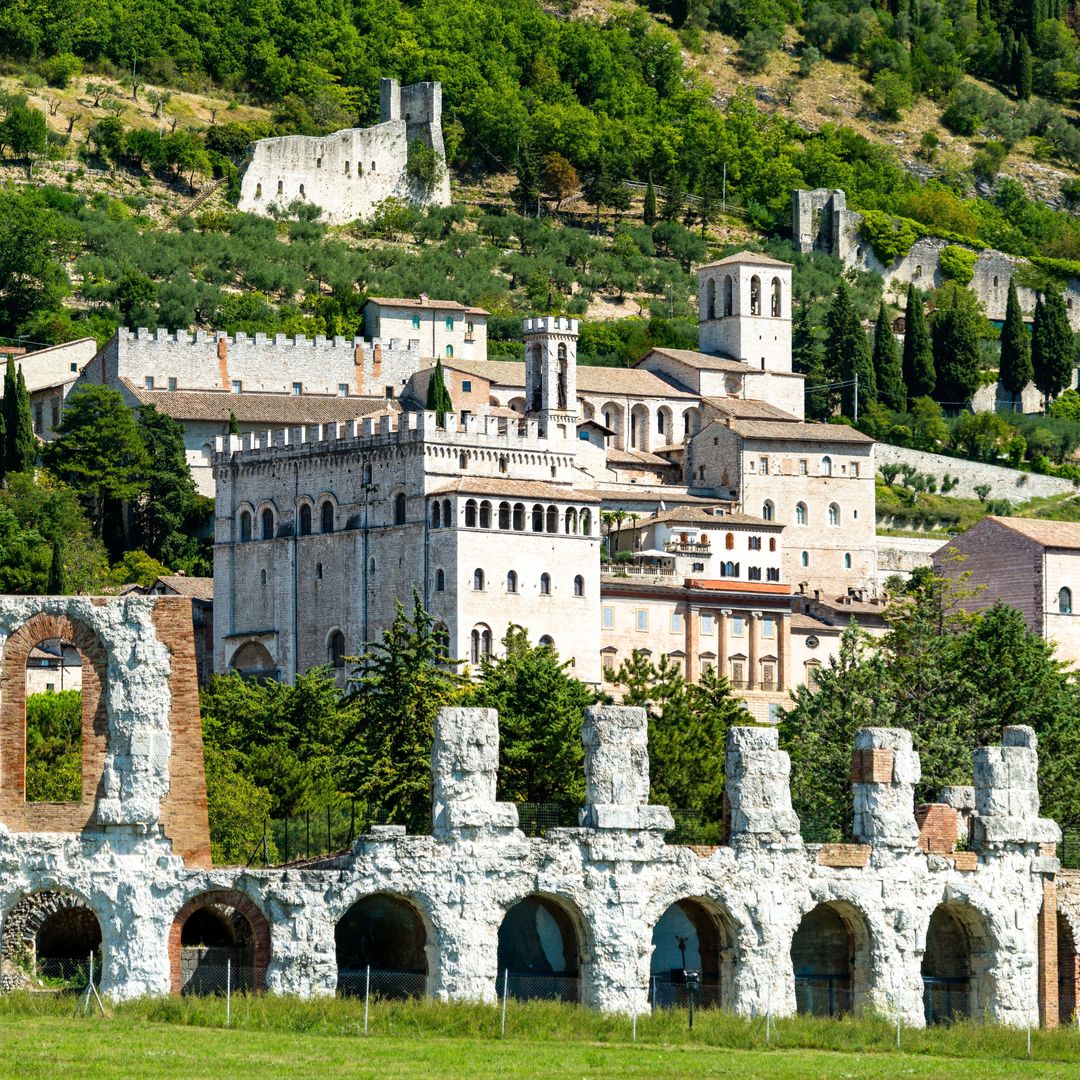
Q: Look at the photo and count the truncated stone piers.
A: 5